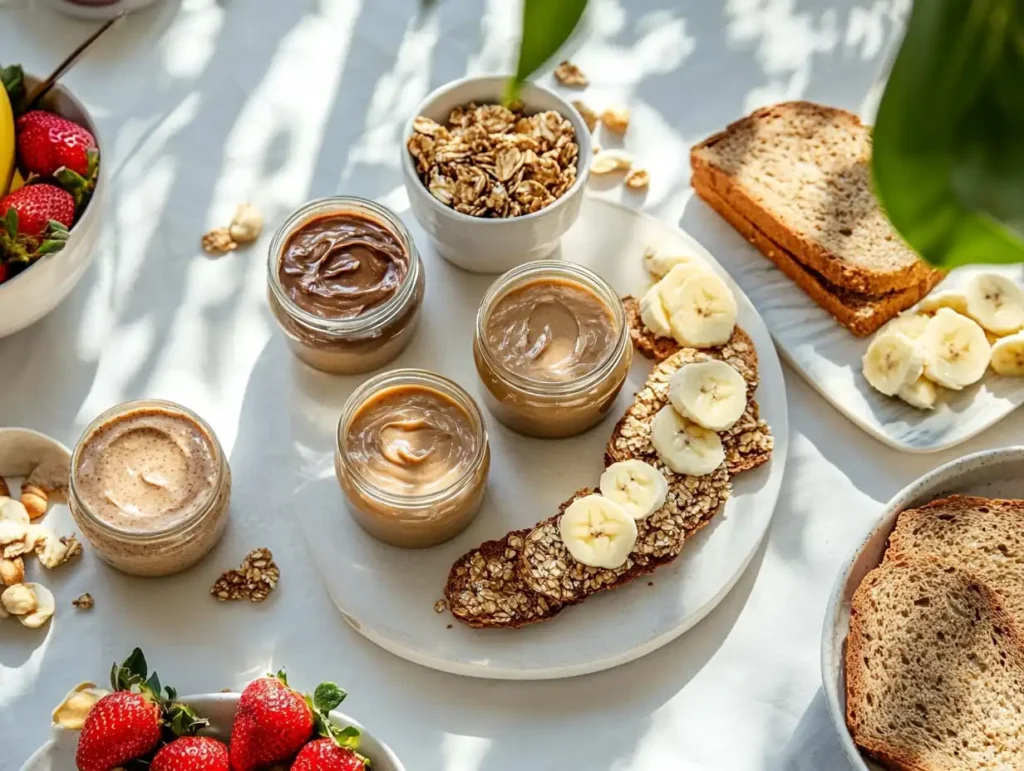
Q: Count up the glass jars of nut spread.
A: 4